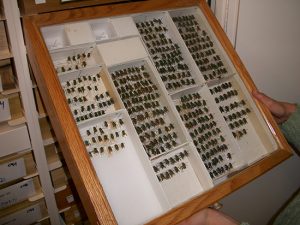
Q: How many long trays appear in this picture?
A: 6